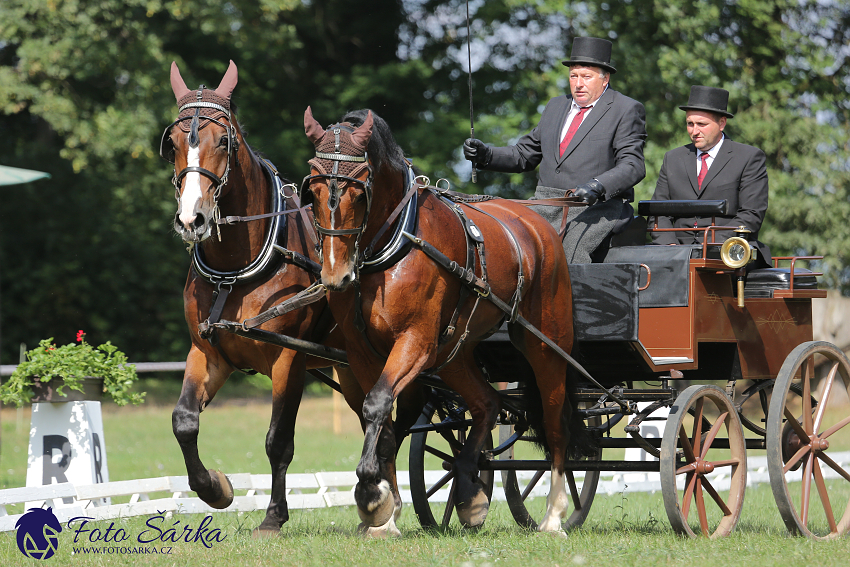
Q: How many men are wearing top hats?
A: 2